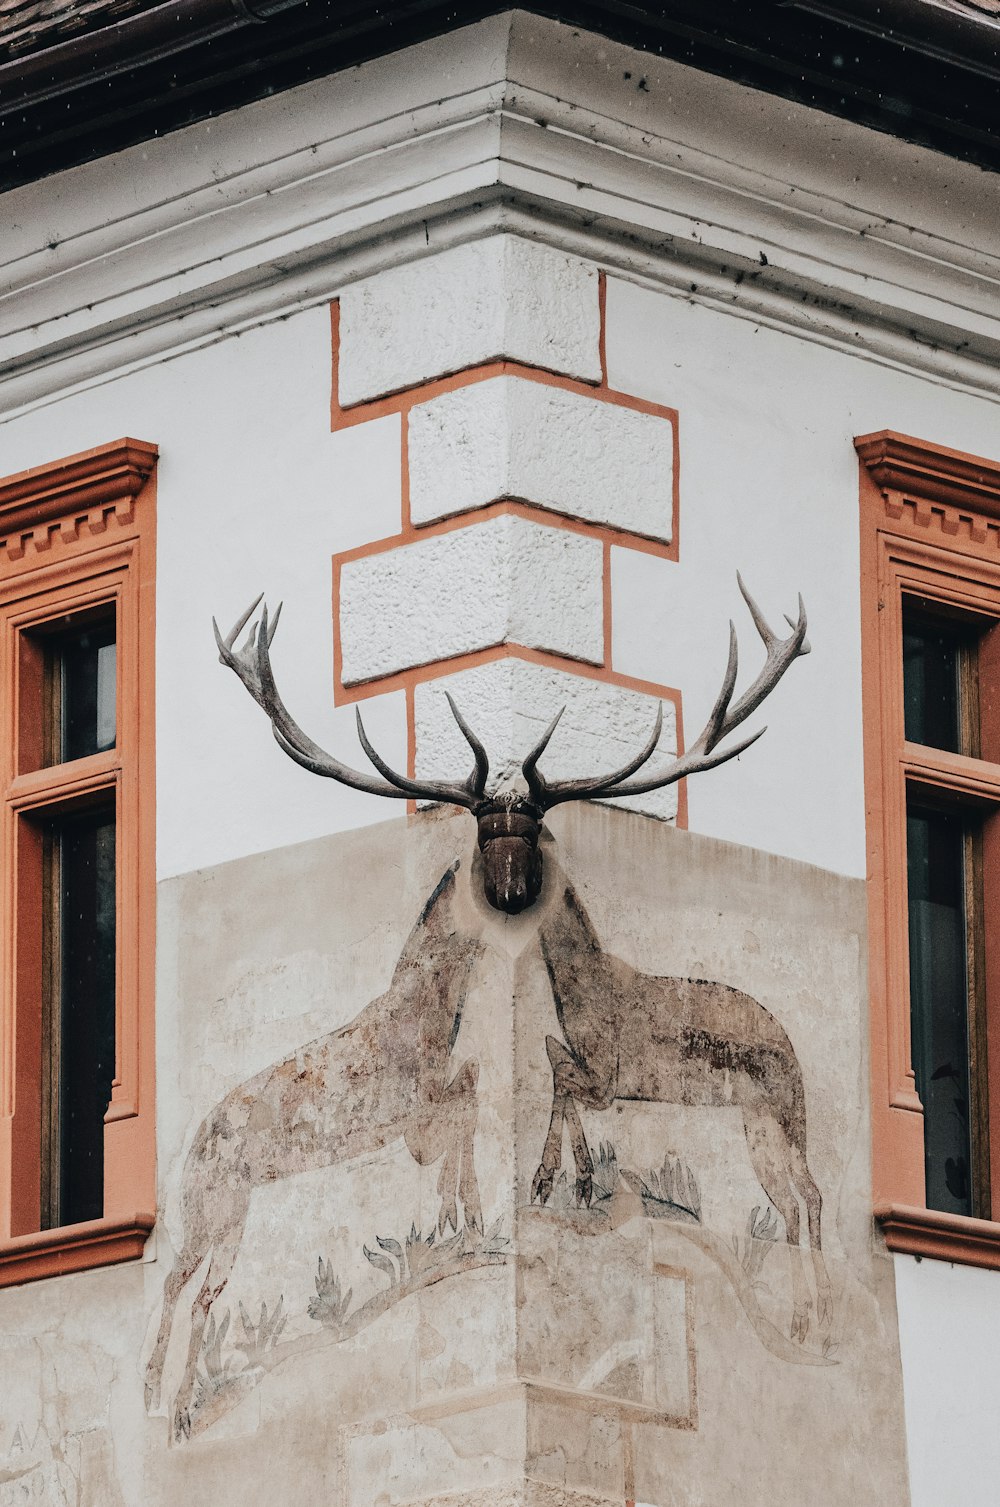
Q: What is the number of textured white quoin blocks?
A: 4